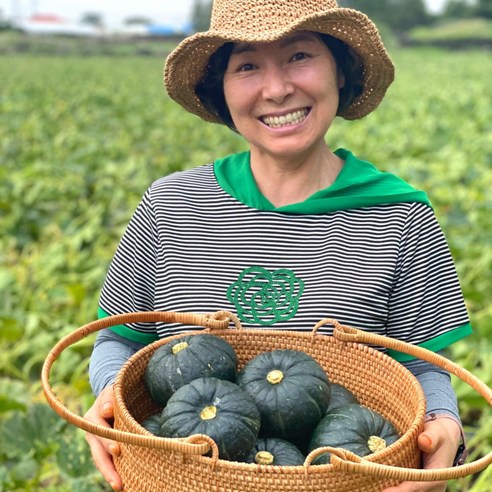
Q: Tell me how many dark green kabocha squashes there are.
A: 7